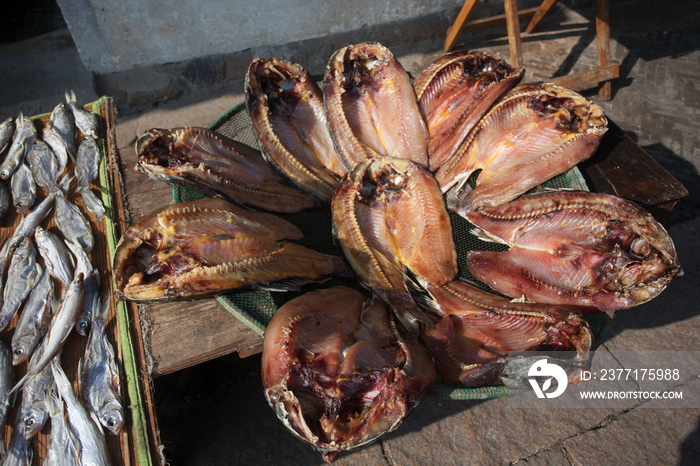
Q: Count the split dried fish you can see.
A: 10